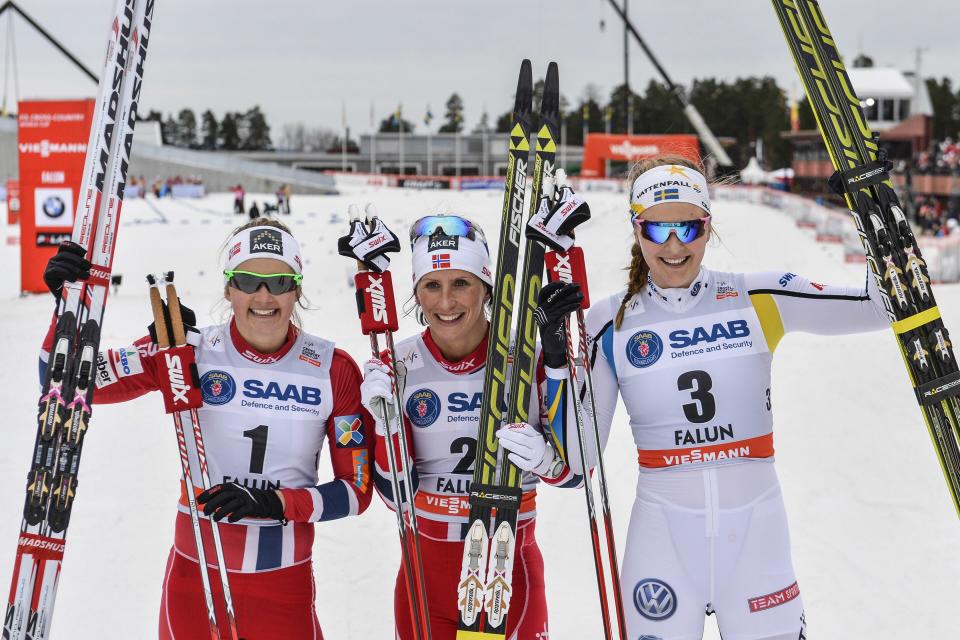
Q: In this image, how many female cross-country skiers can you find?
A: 3